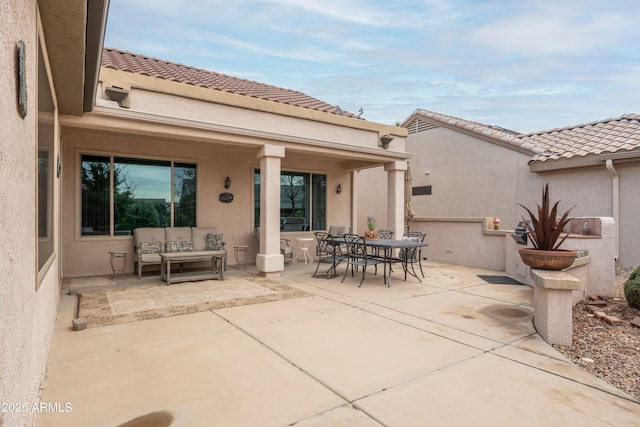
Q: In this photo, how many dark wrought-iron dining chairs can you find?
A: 4